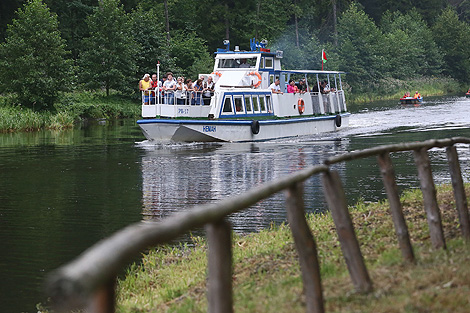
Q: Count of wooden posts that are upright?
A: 7